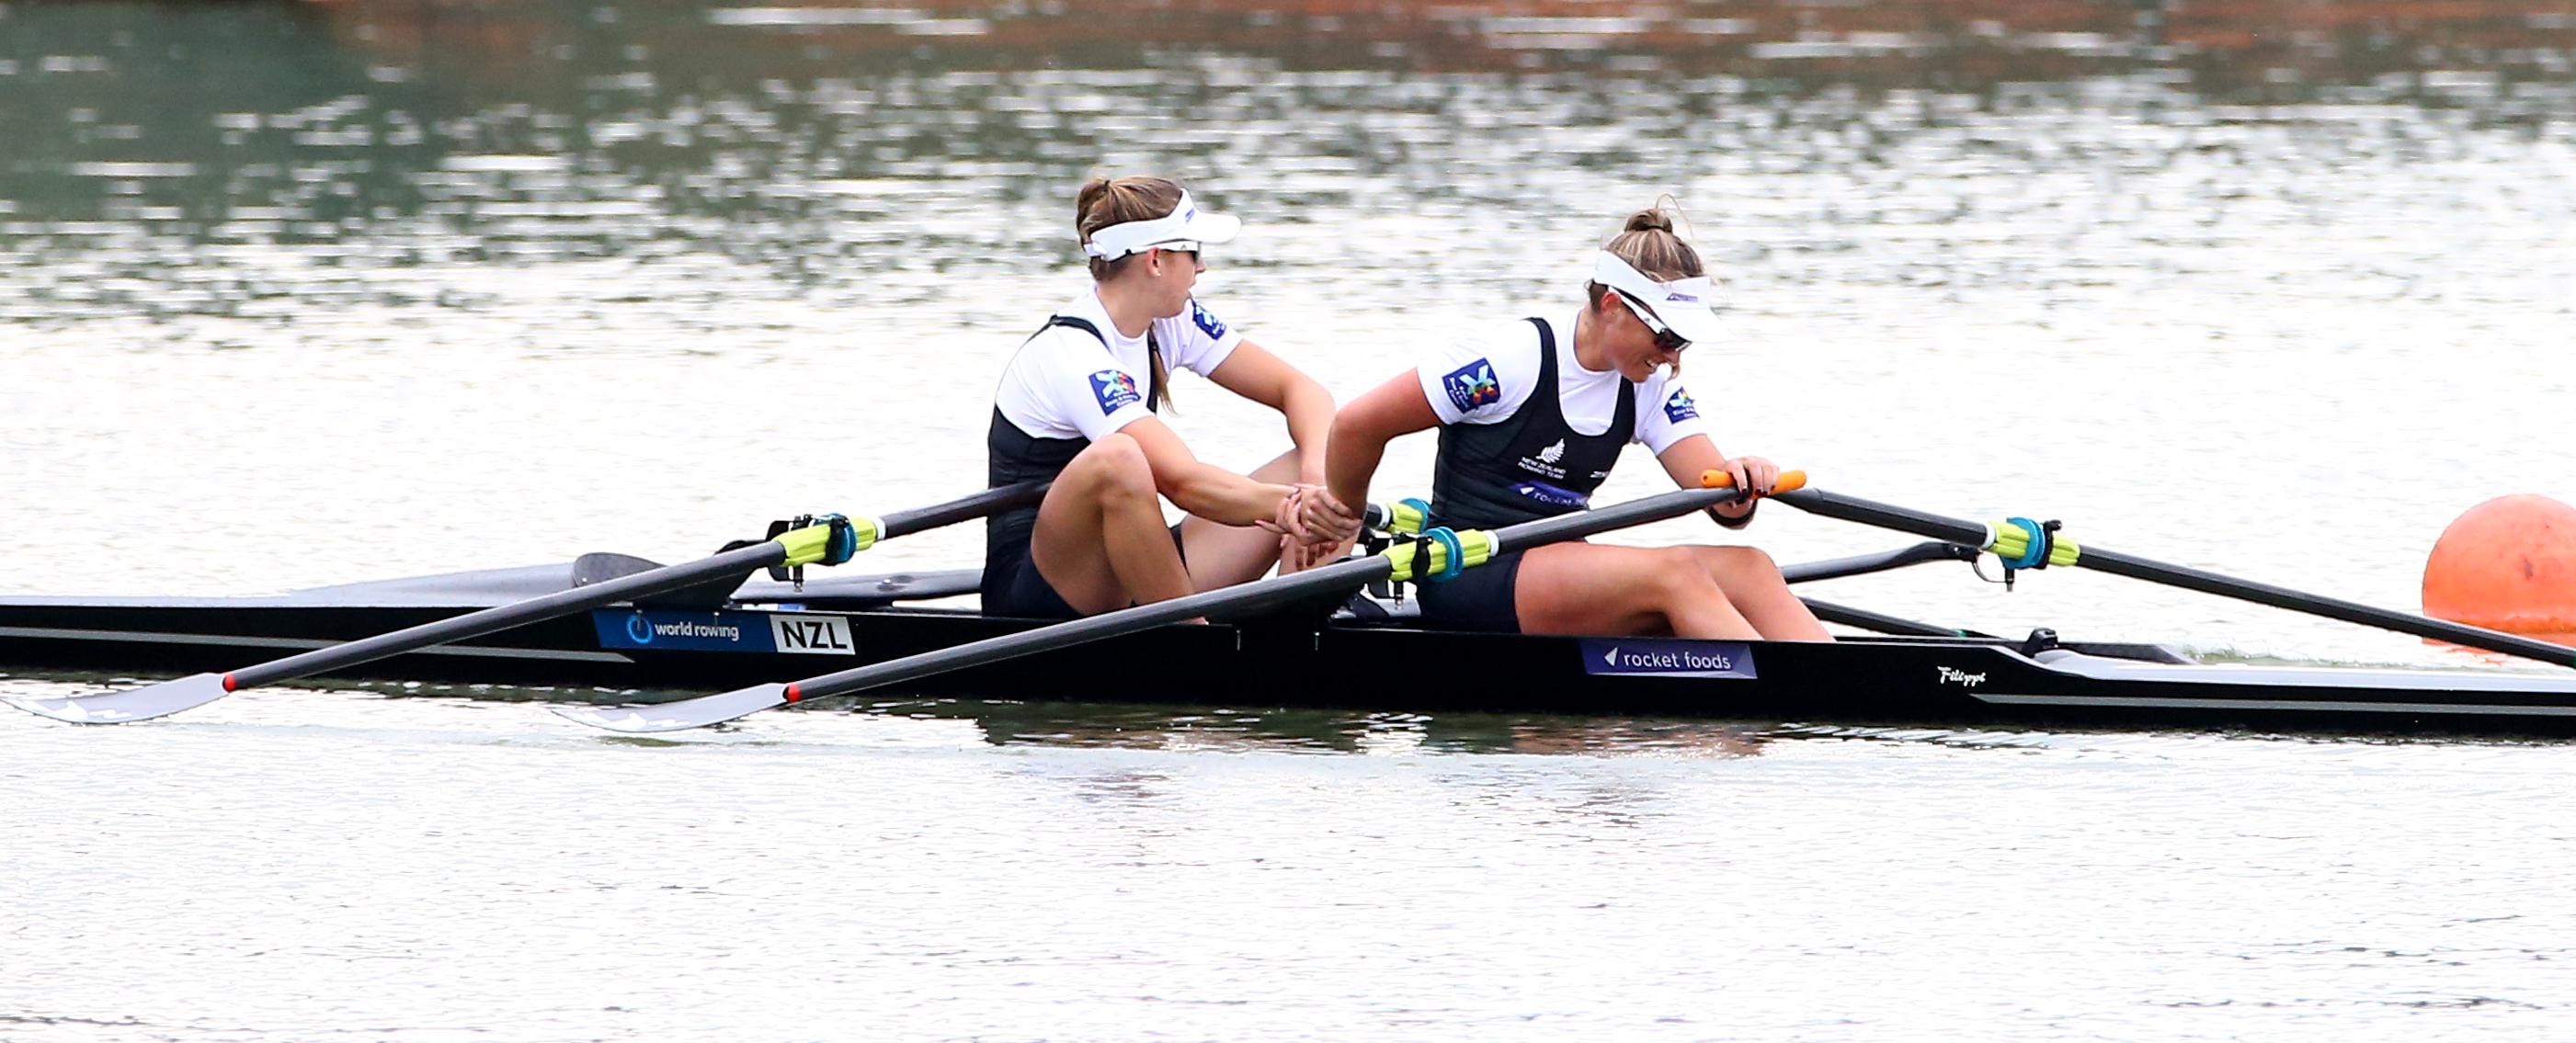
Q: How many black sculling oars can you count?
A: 4